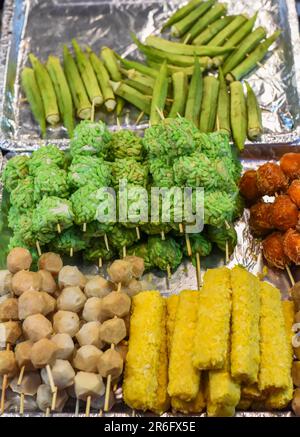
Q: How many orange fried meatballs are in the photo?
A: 8